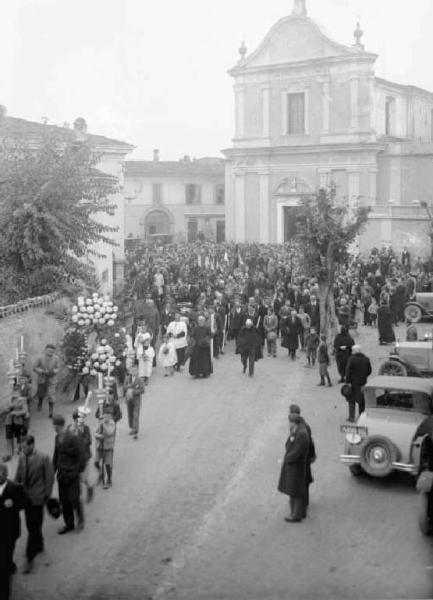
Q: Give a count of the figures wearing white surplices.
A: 4